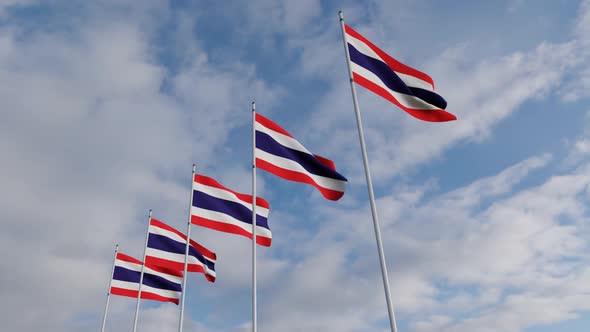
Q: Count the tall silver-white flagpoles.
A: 5